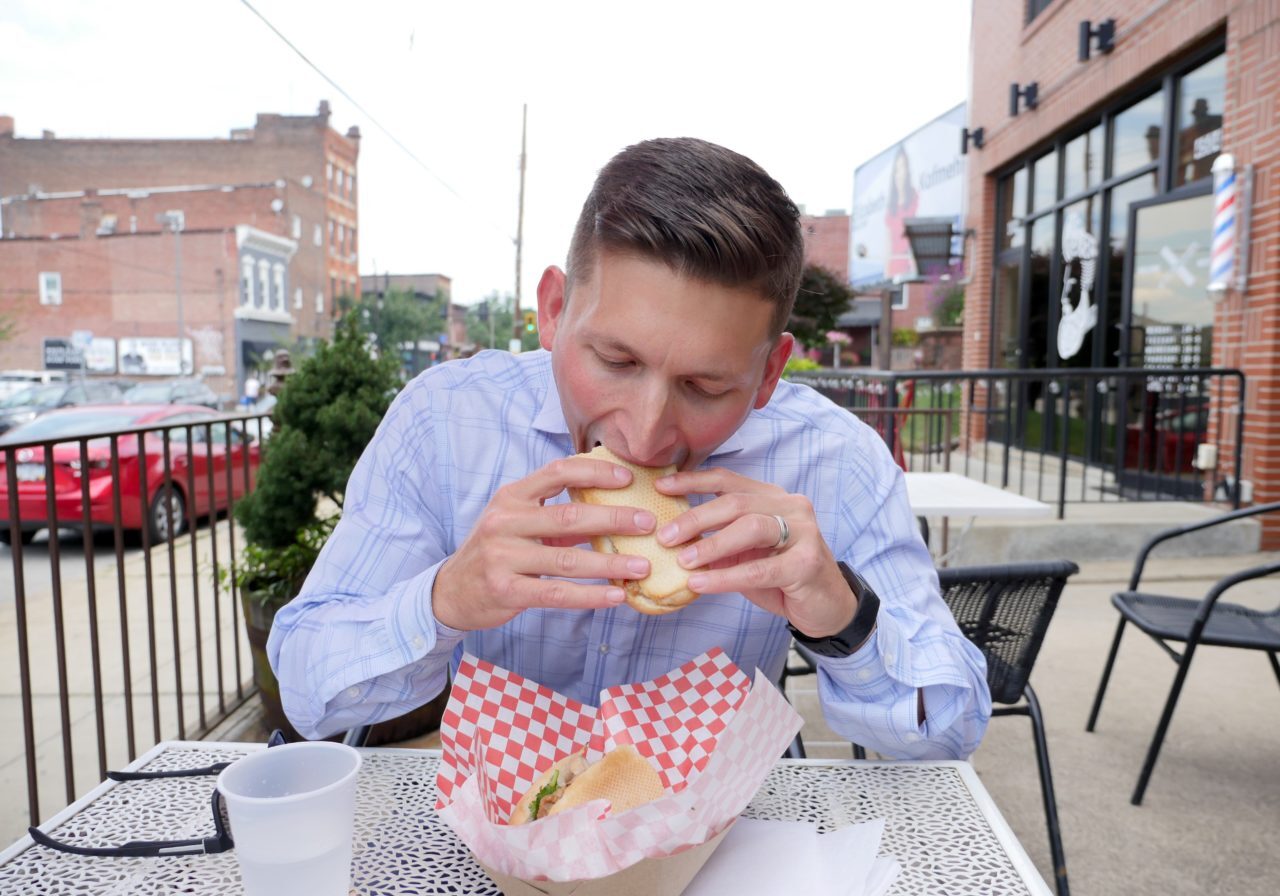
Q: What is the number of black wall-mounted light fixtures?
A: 3